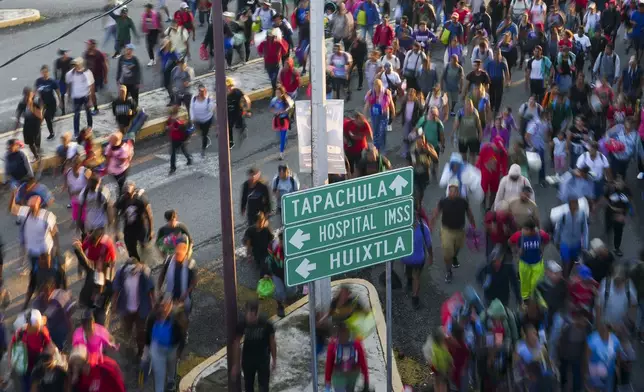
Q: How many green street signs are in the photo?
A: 3